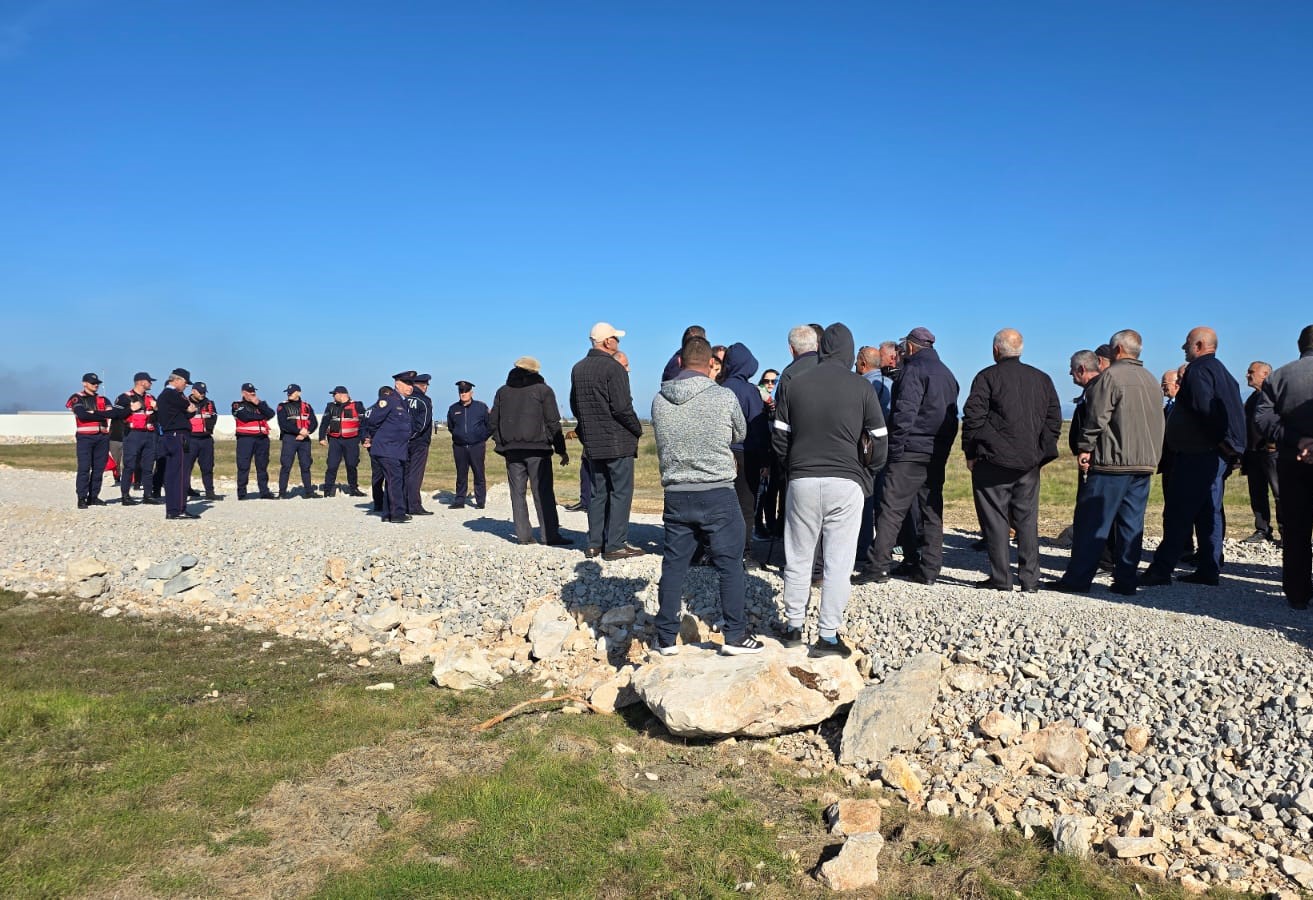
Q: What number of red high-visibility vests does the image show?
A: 6